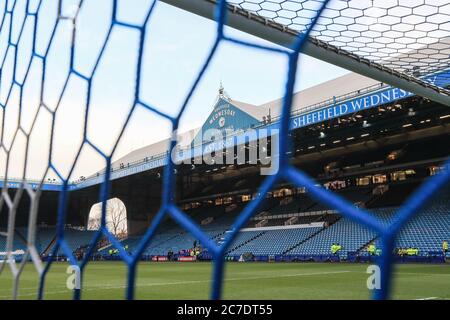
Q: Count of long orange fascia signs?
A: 0